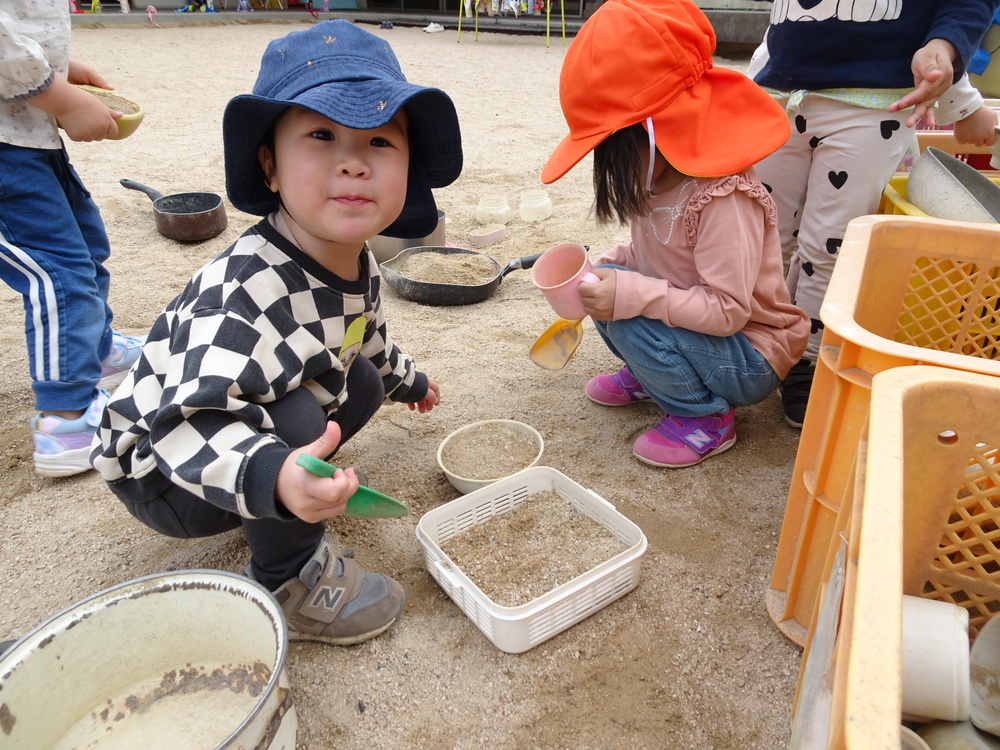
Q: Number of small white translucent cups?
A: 2